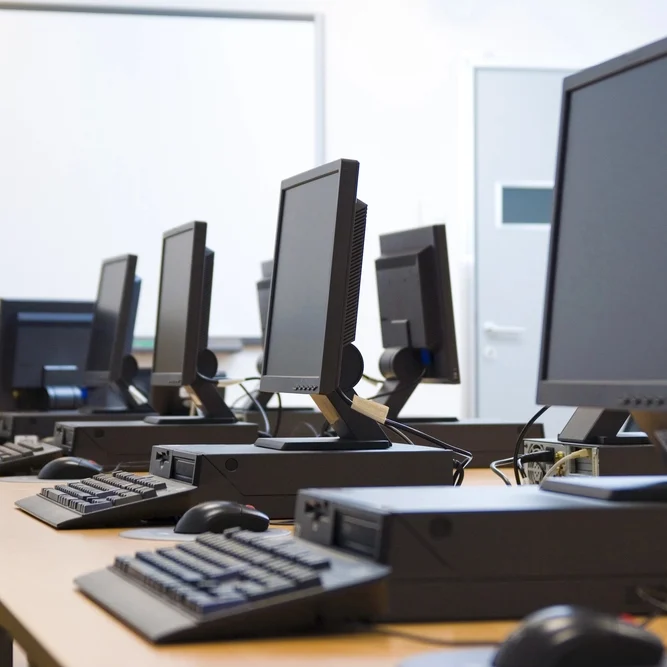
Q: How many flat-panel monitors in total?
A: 7